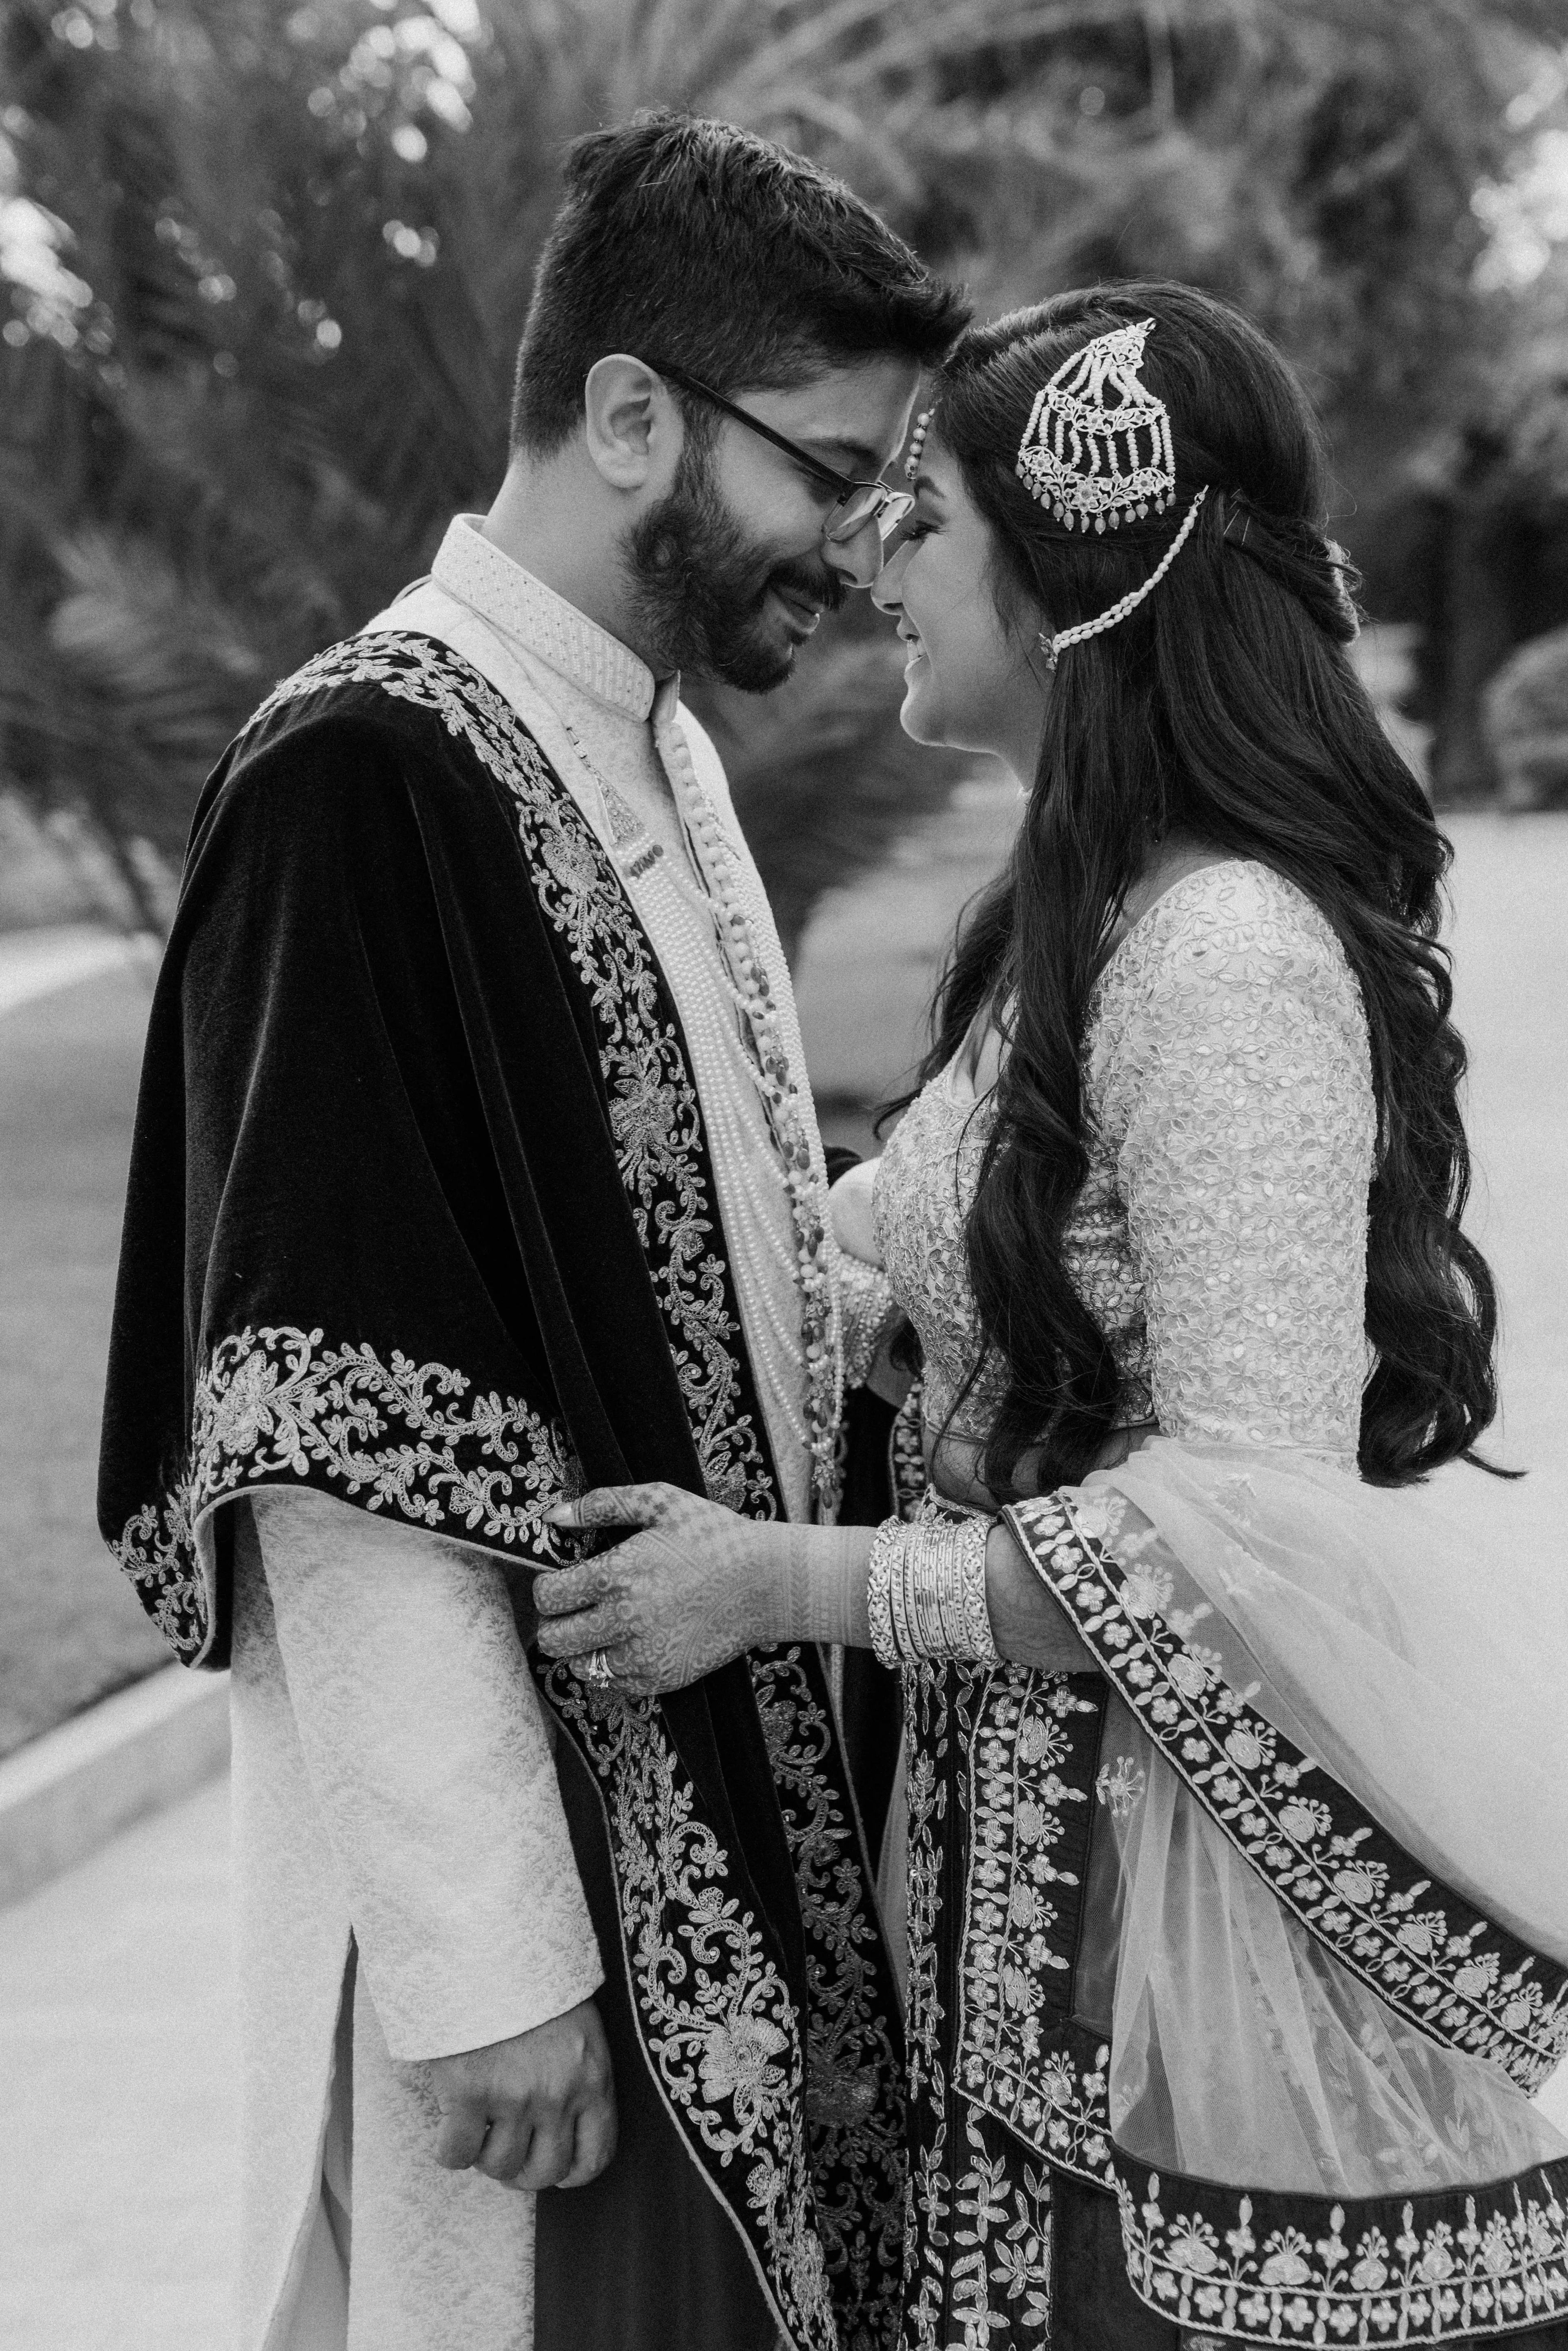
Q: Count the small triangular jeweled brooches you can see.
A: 1